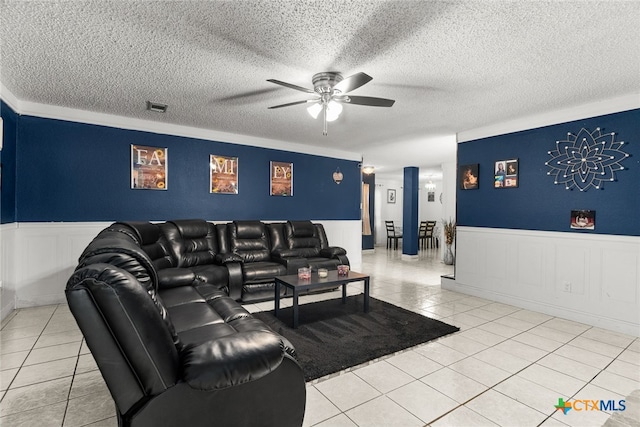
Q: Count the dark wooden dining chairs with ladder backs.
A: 3